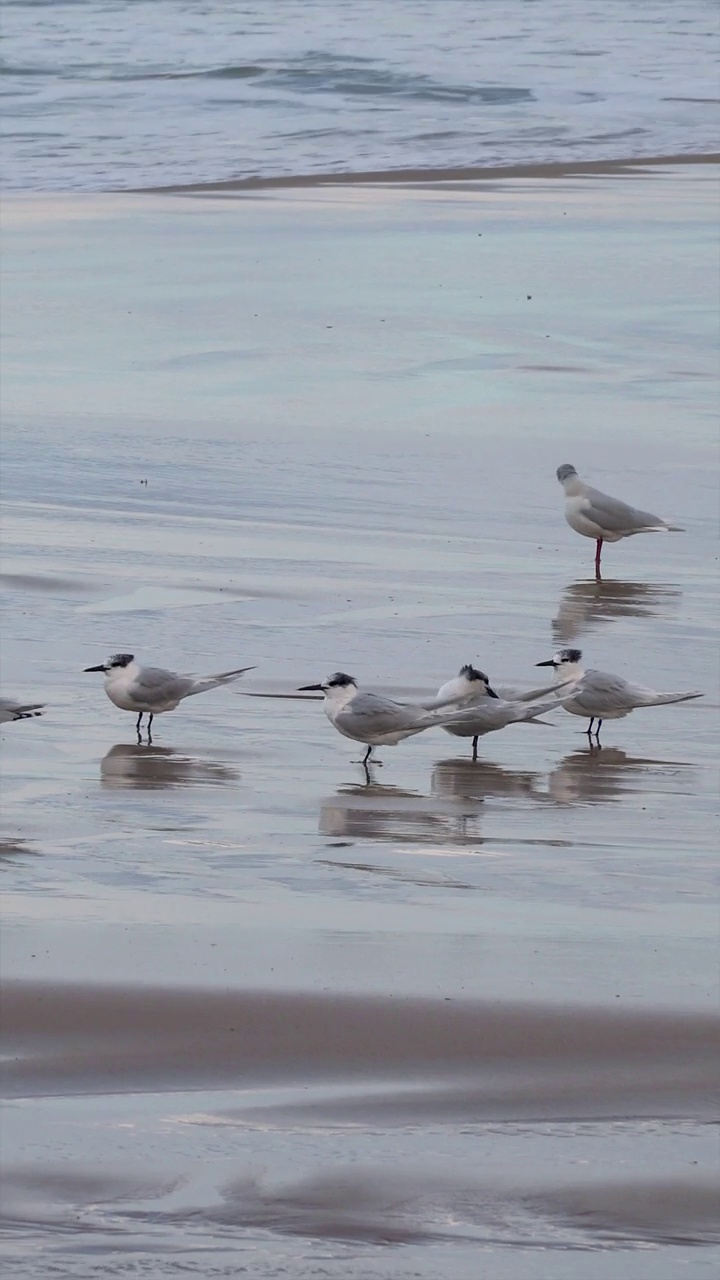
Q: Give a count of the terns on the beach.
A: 4